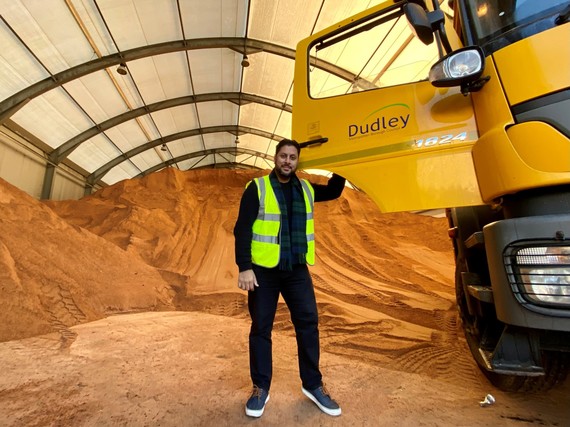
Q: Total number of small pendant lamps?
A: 4